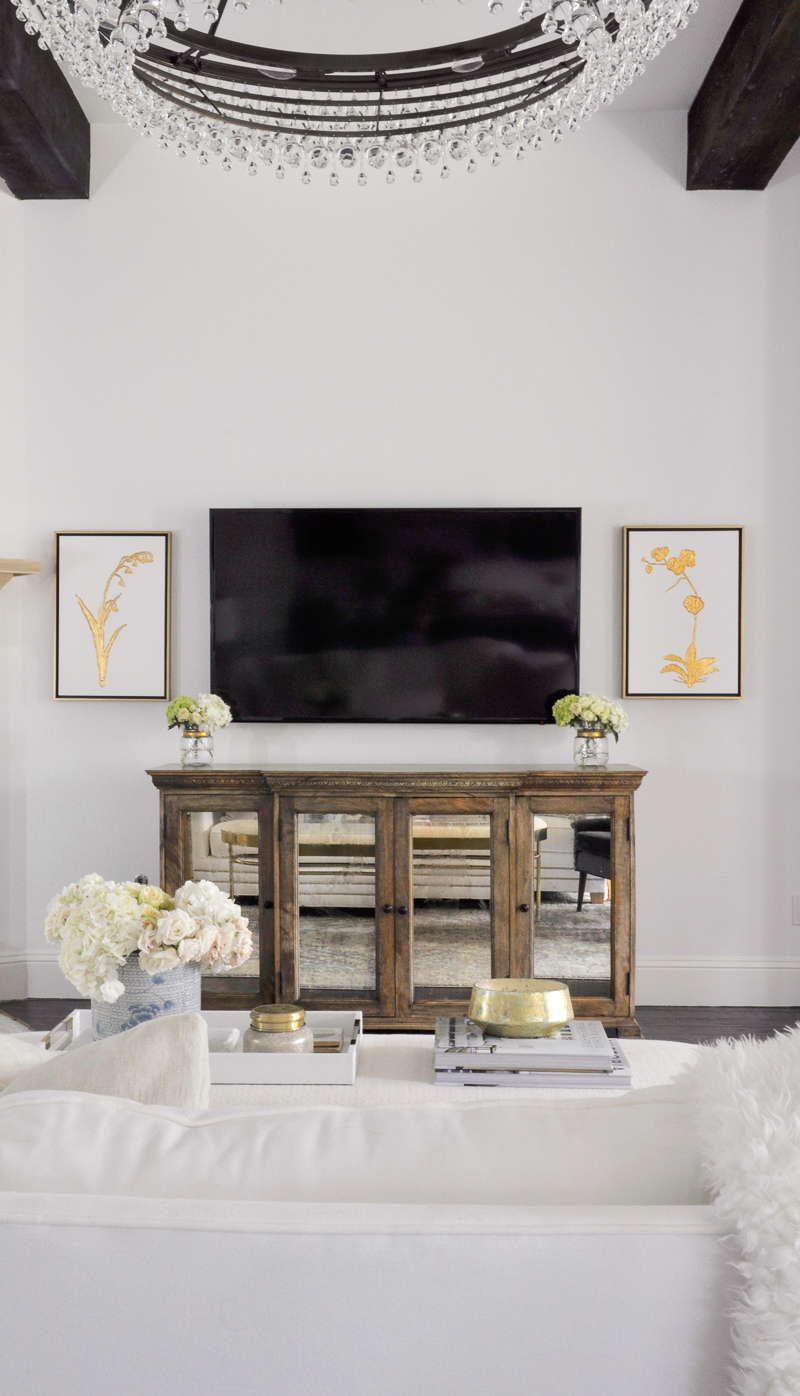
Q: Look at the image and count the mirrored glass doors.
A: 4